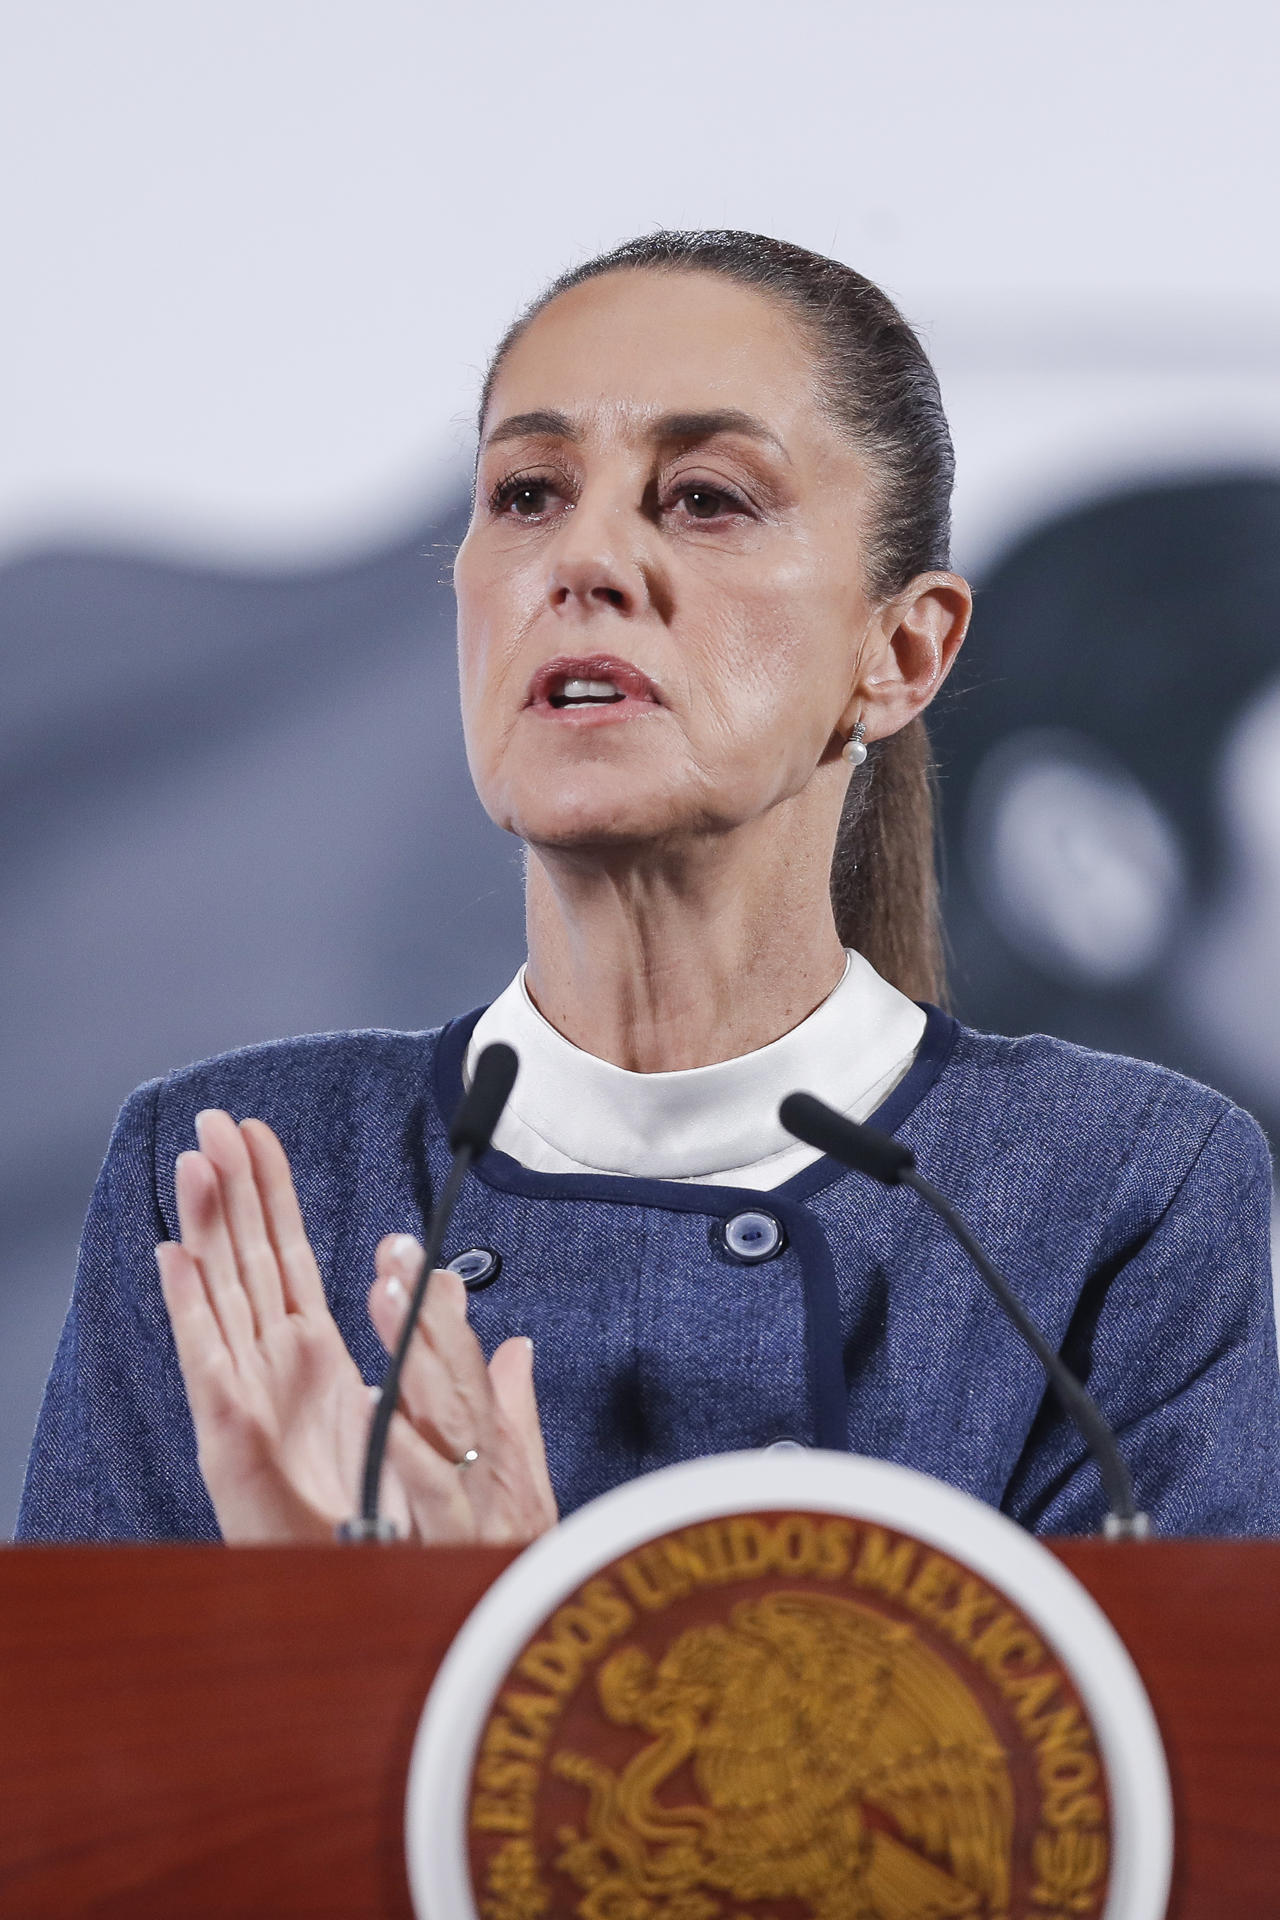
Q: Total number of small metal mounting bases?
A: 2